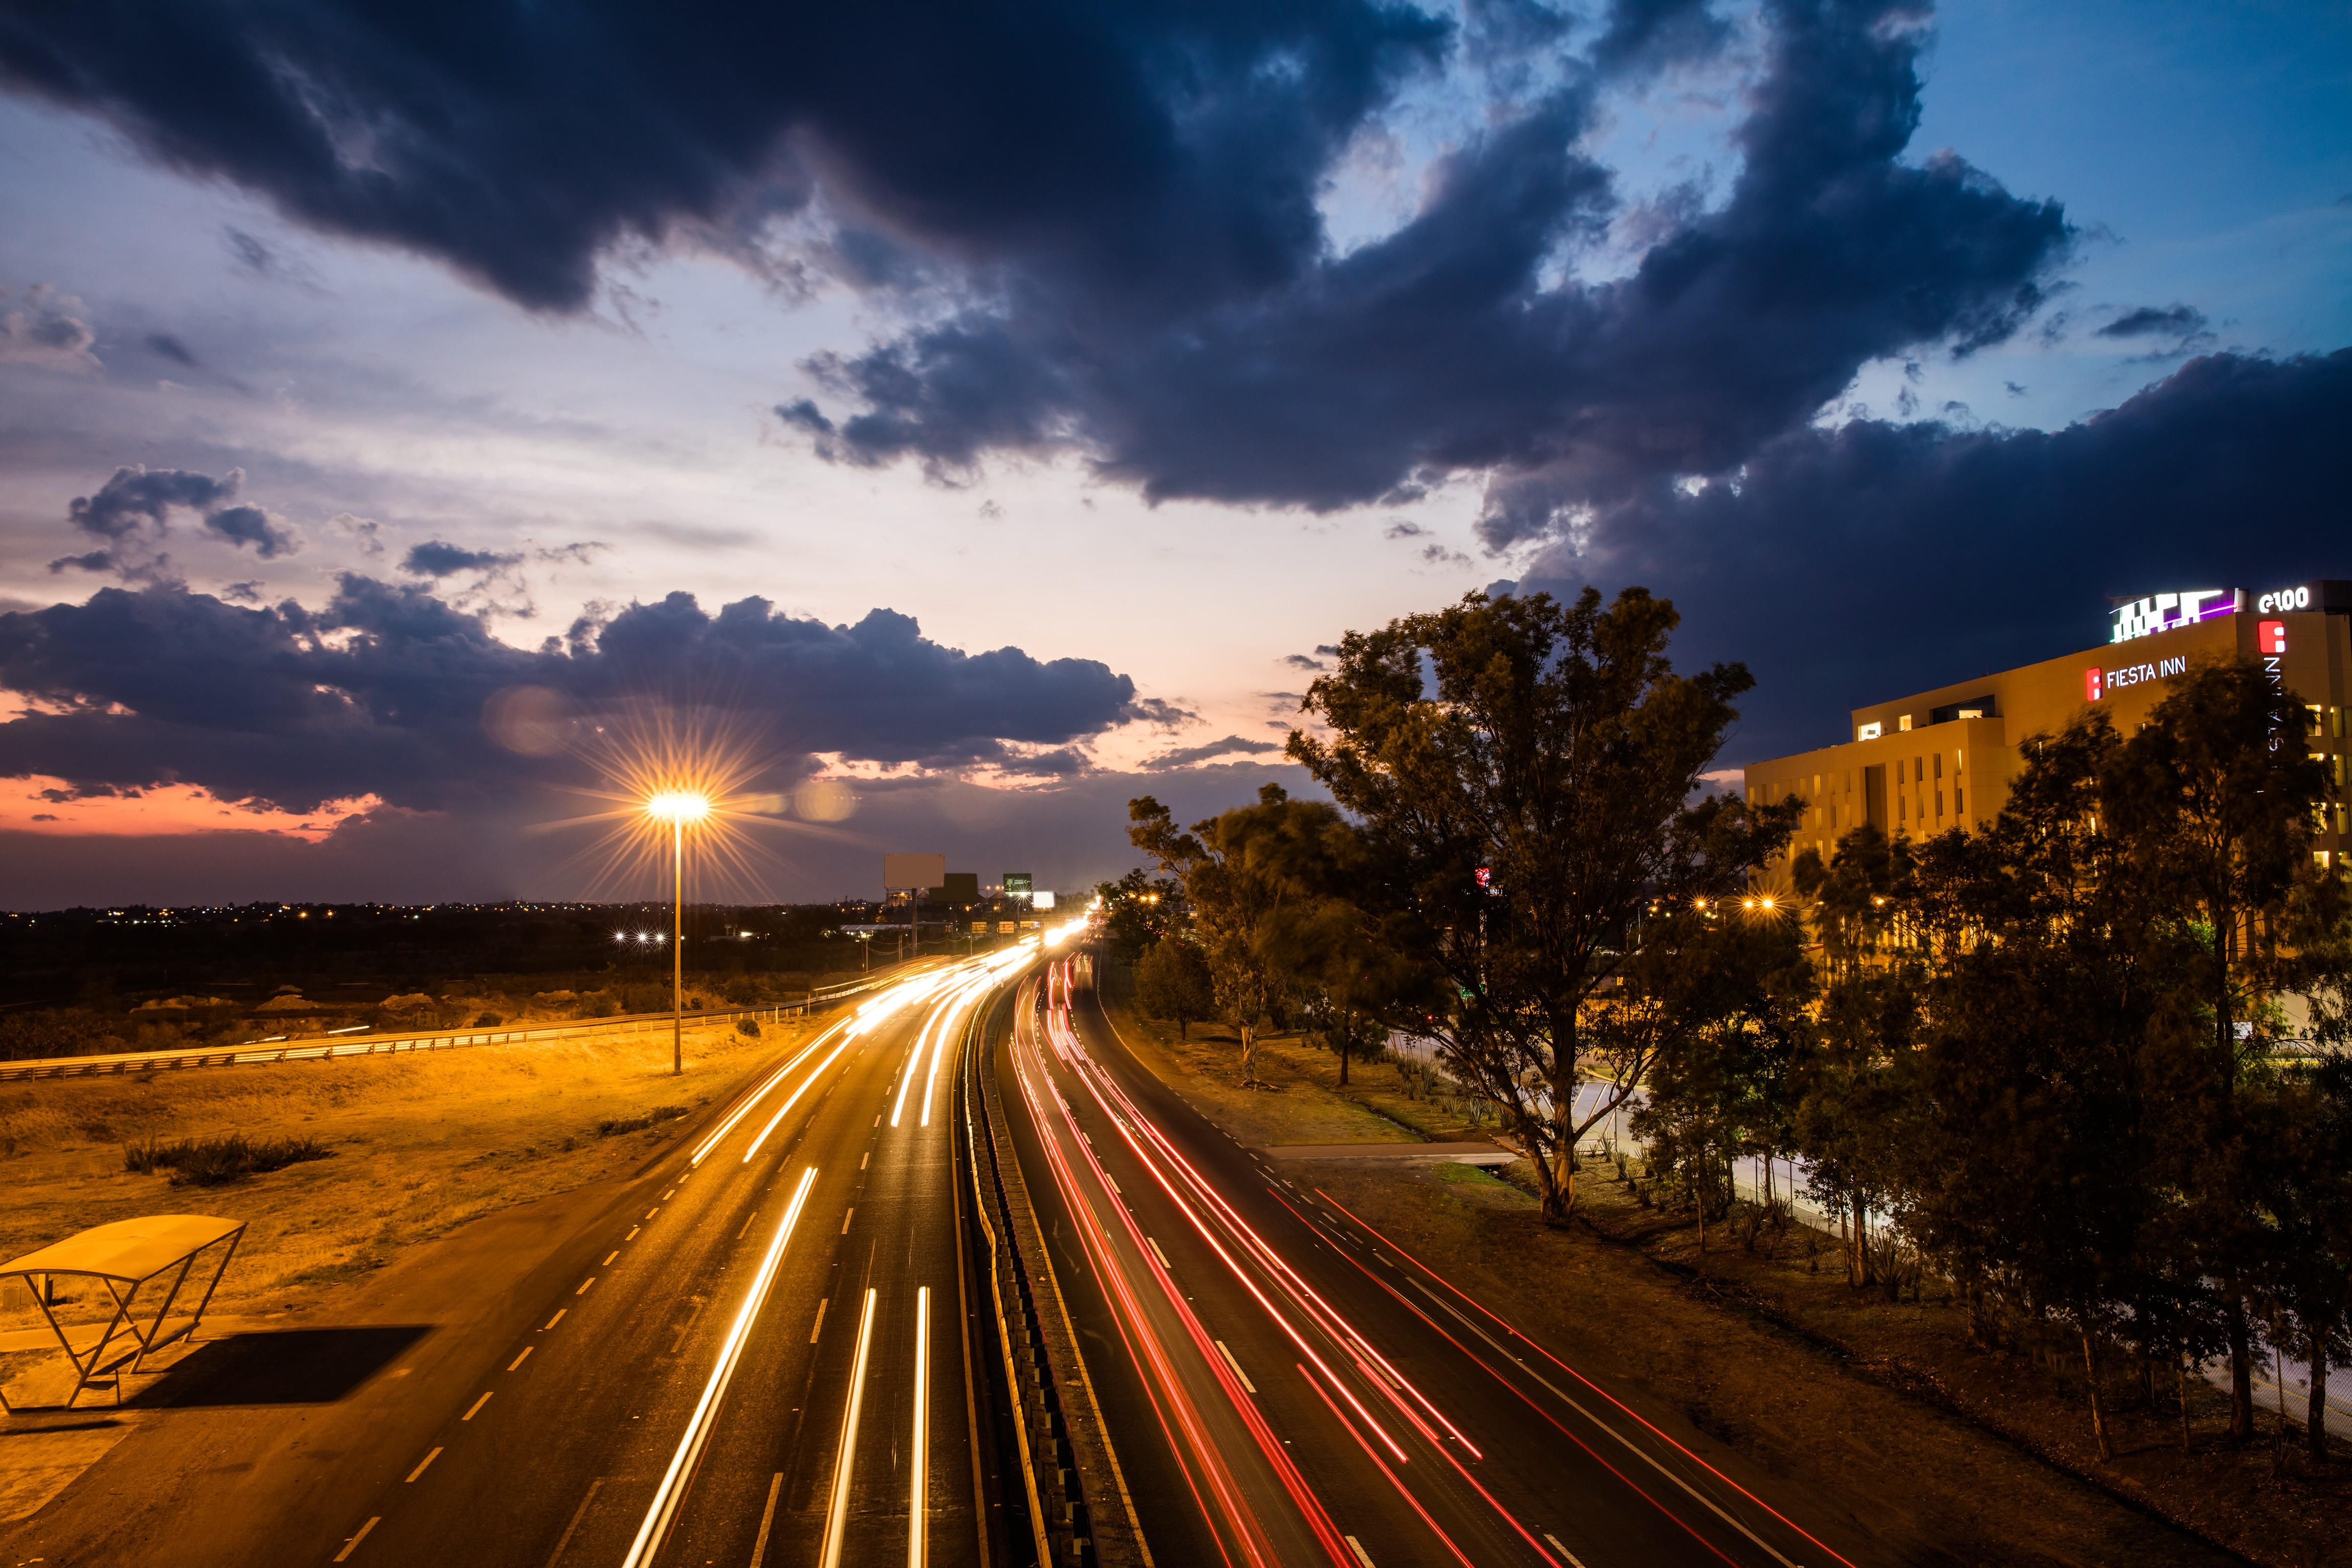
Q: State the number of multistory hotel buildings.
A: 1